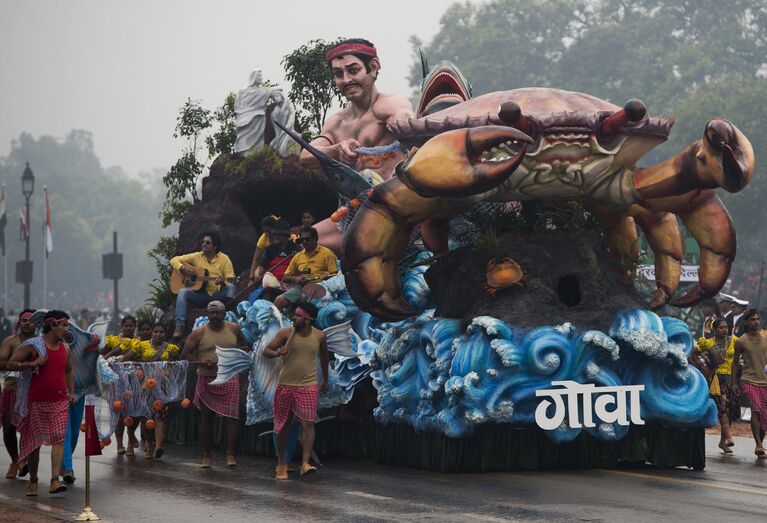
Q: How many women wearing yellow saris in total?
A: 4